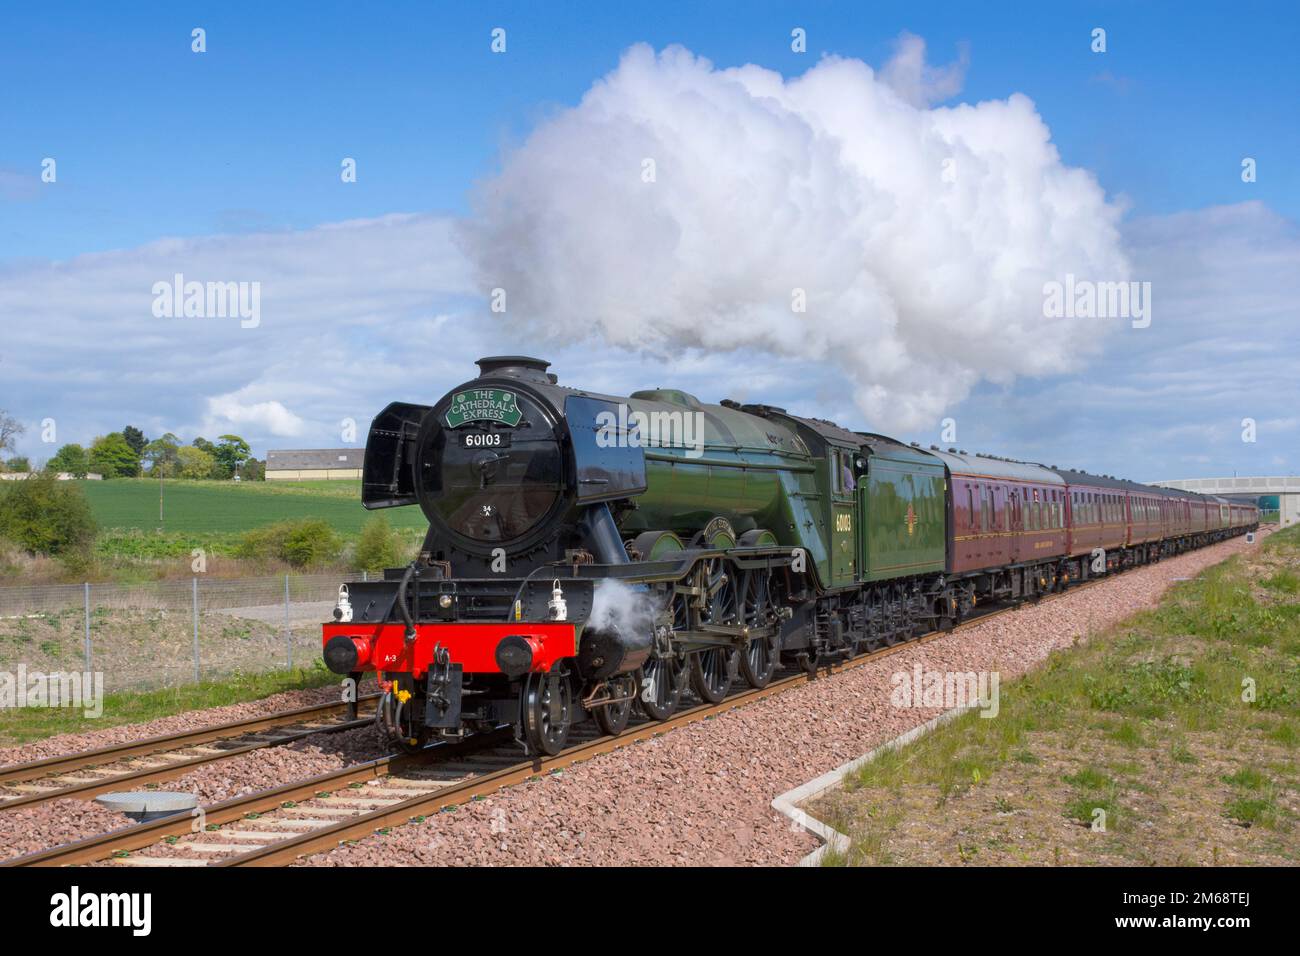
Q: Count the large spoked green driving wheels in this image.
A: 3